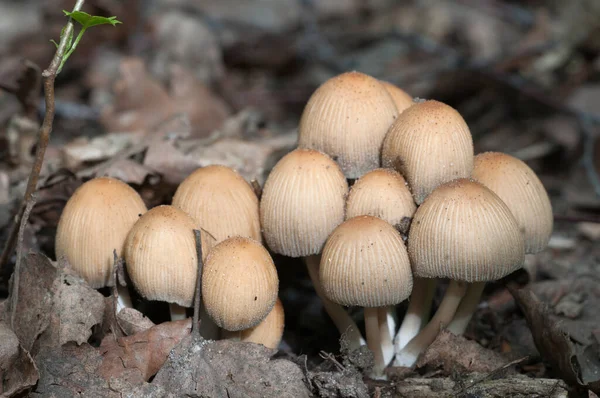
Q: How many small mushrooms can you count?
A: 13